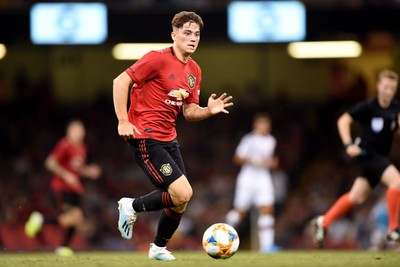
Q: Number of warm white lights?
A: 3